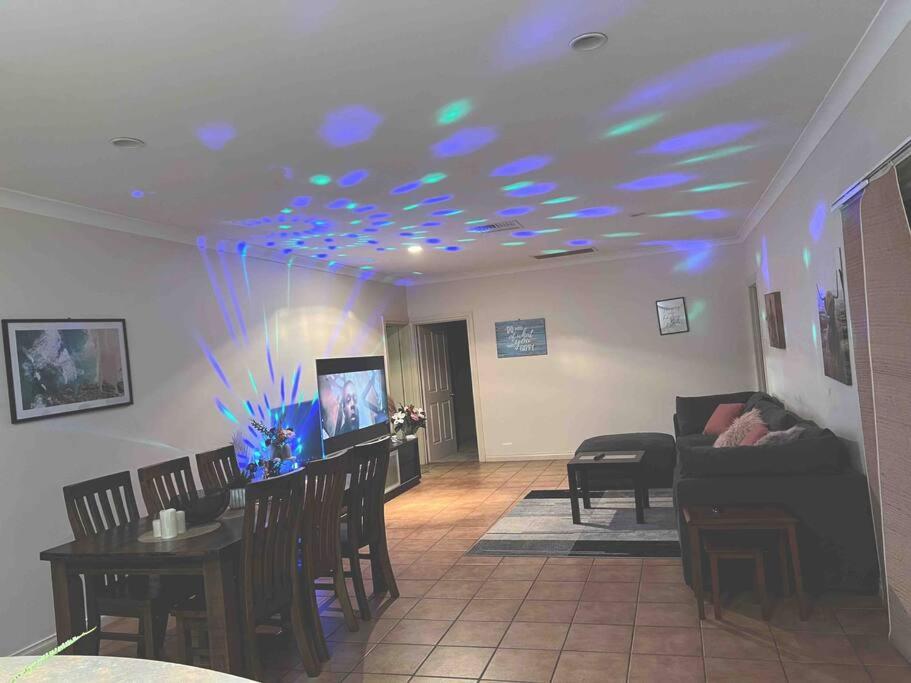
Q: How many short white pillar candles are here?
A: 3